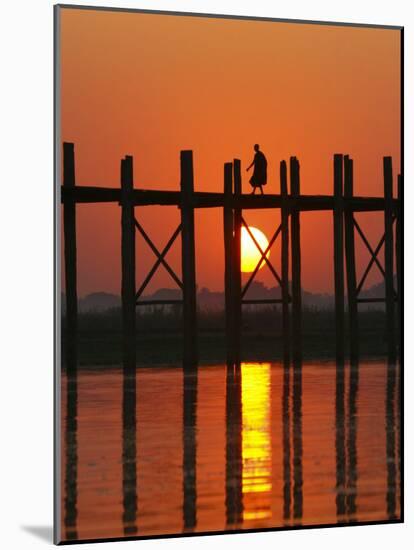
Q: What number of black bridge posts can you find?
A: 11